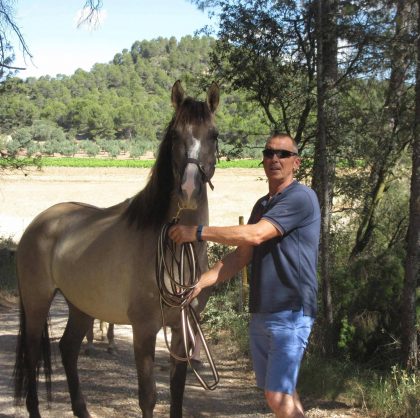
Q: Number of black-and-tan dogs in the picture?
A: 0